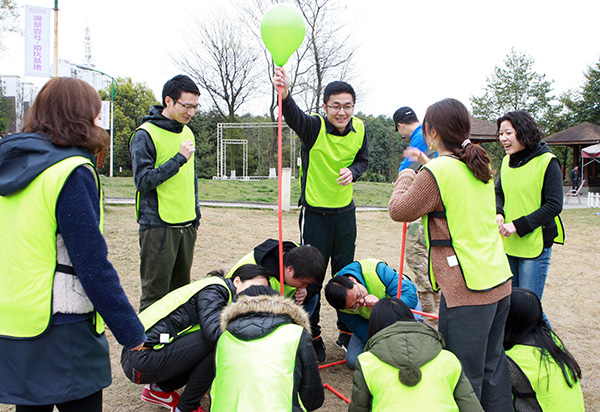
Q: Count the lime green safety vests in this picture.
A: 11